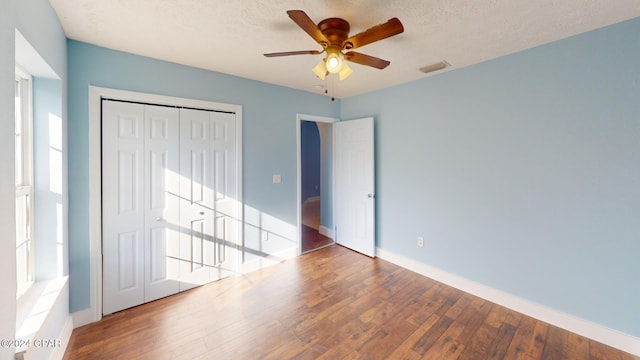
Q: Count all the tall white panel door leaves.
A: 5